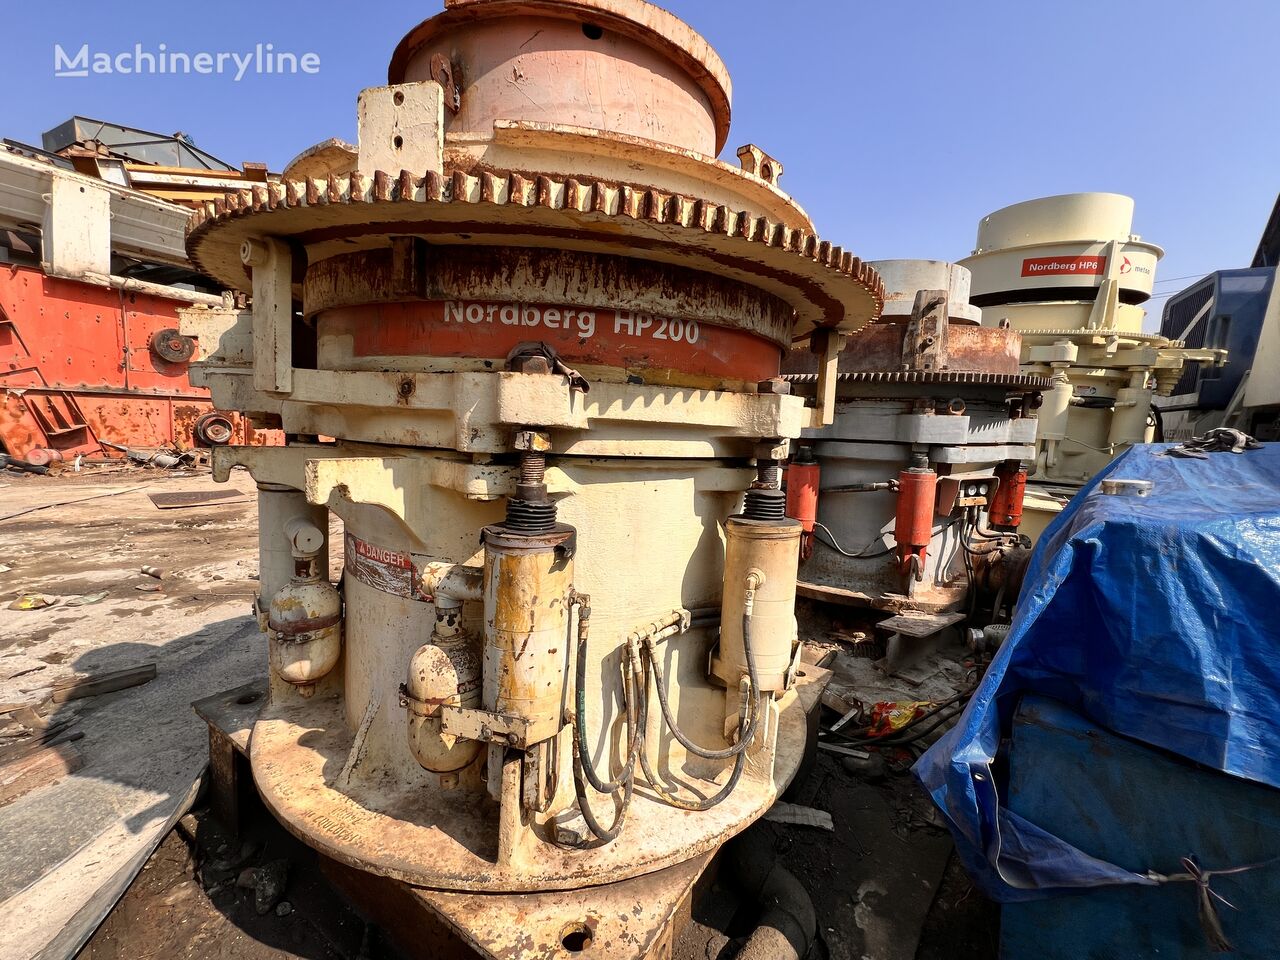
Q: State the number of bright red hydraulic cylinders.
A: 3